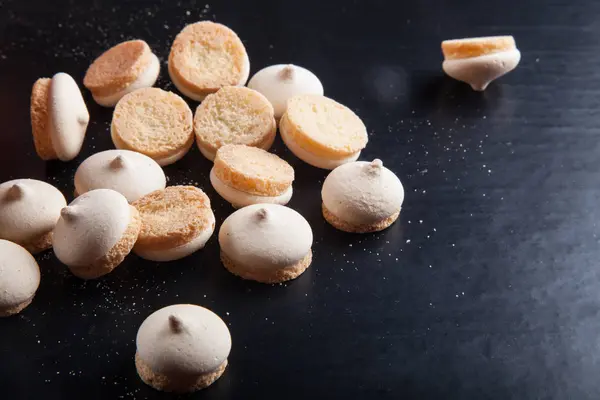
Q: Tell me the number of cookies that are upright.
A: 8